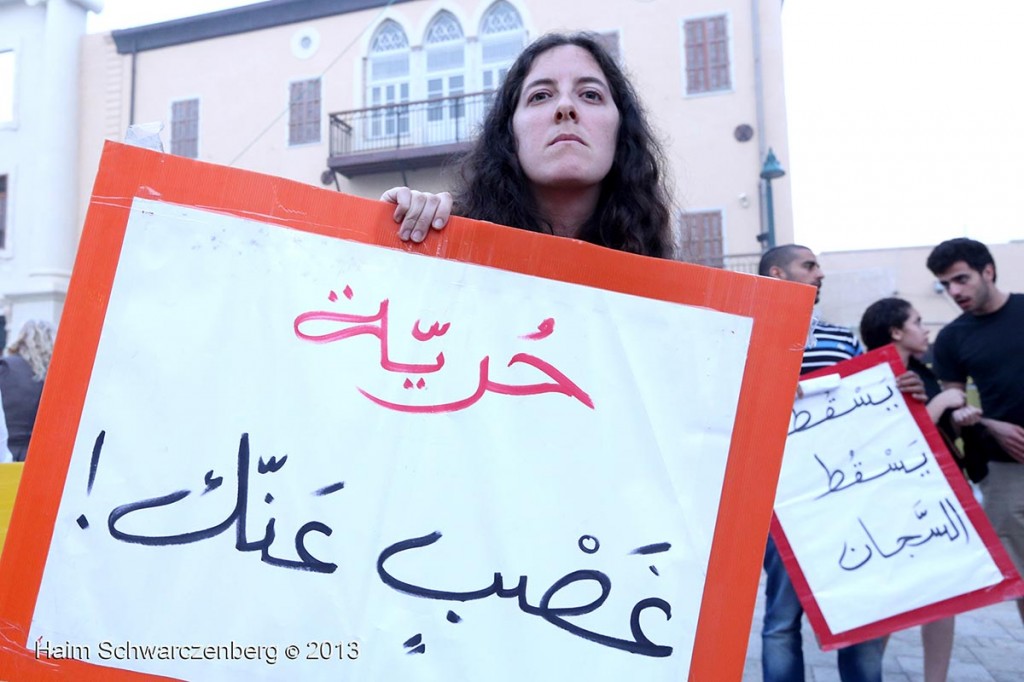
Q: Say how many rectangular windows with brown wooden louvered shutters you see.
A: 5